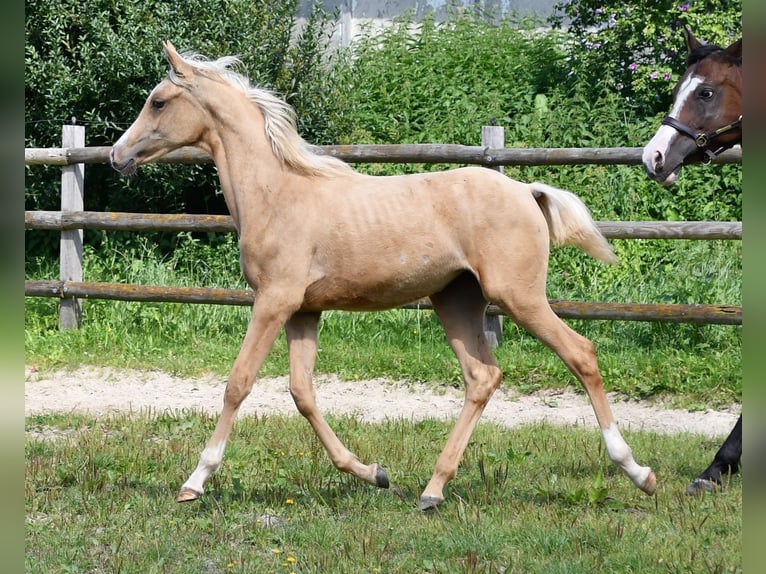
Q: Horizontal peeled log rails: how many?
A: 3